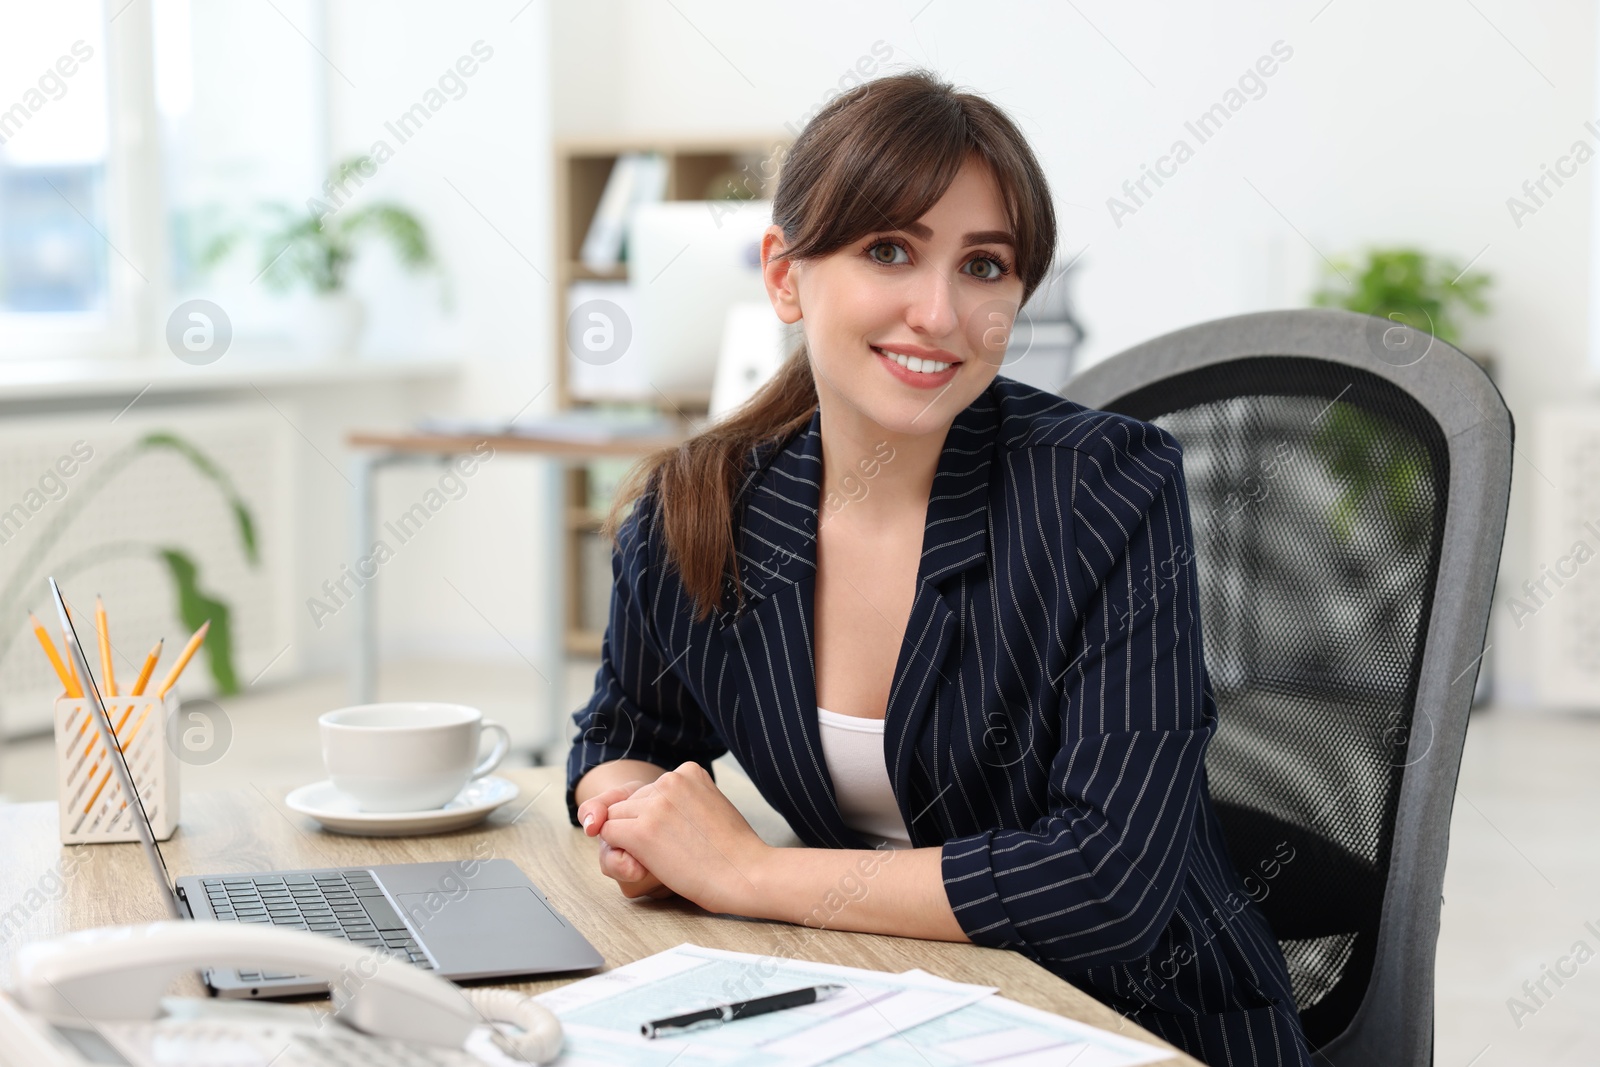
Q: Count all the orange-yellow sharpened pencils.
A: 5